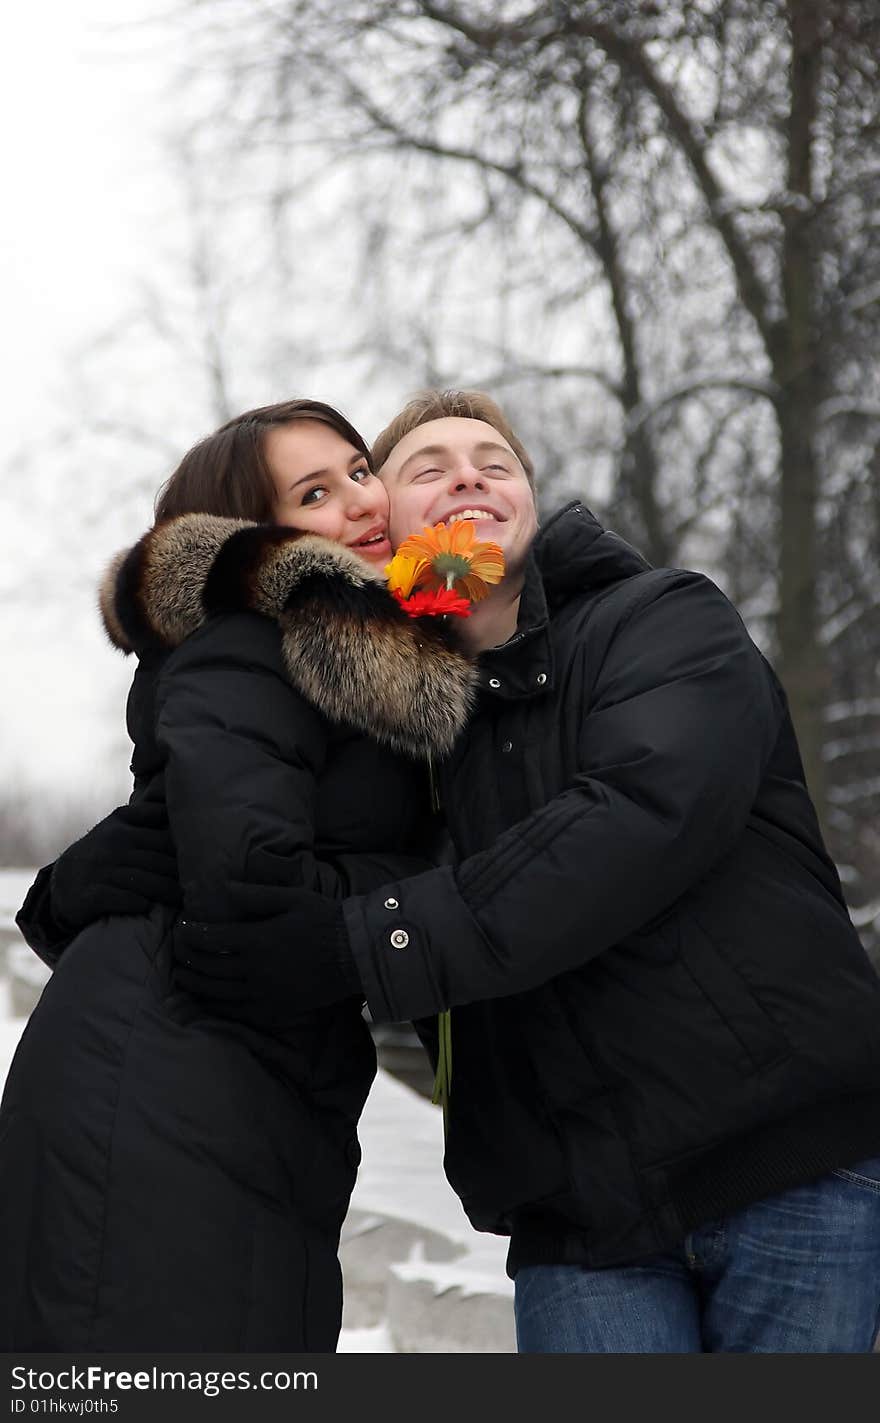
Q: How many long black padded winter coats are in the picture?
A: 1